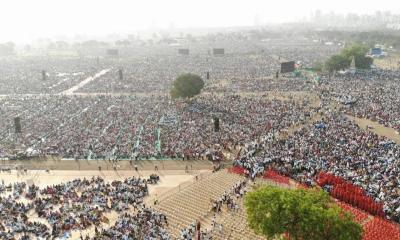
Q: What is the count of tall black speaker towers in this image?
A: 6